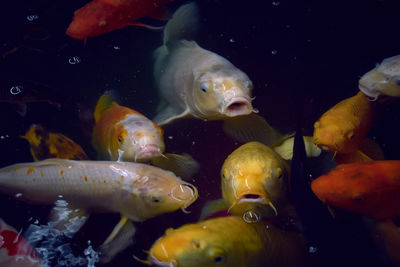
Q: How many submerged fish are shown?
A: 11